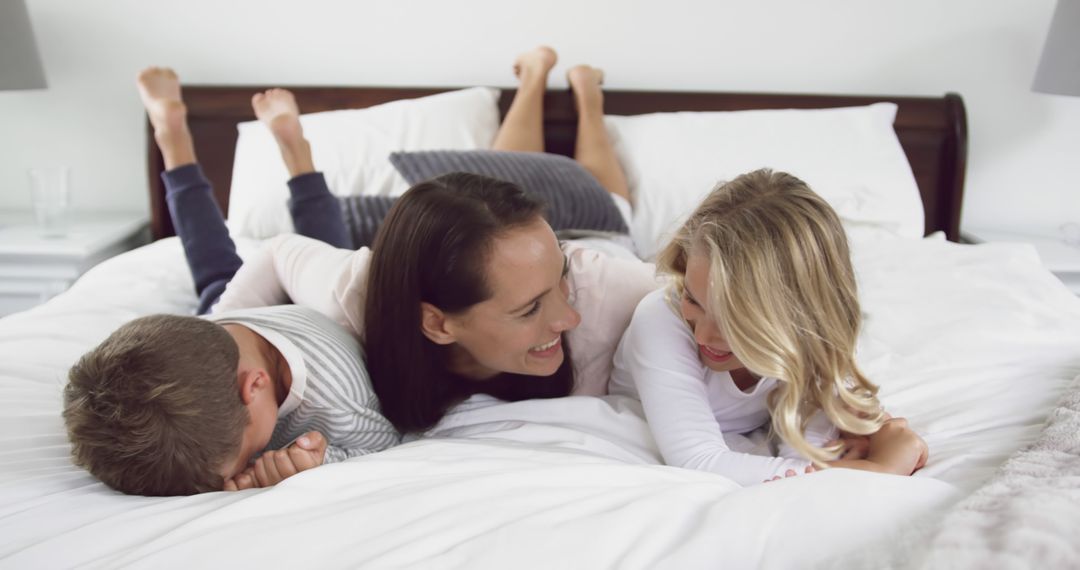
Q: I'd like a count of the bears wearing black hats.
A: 0